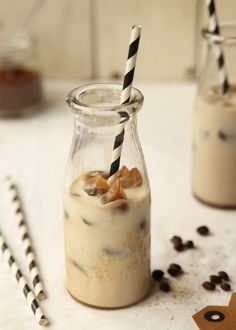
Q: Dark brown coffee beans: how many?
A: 11